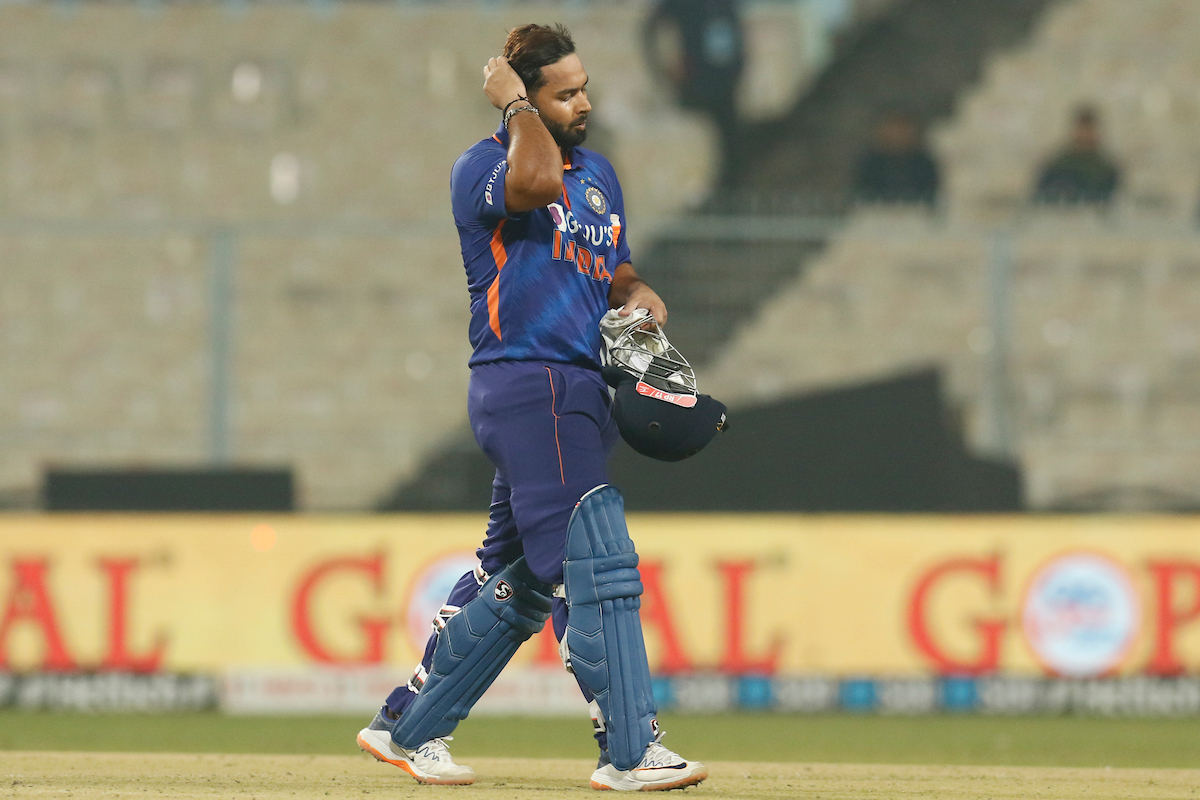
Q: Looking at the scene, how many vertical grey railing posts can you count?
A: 2